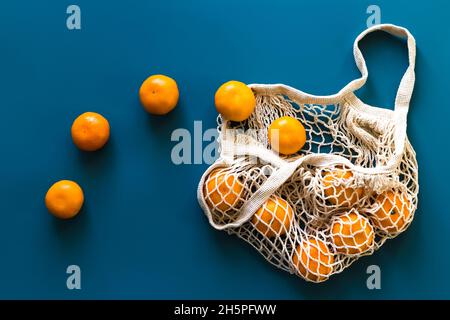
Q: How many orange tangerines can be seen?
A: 11